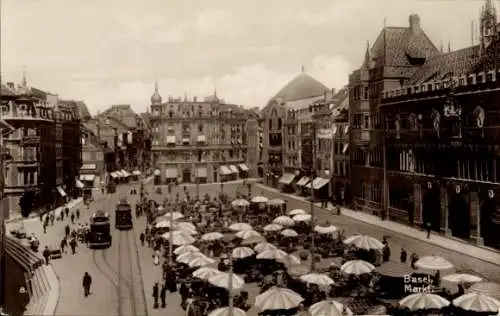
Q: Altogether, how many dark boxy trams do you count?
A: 2